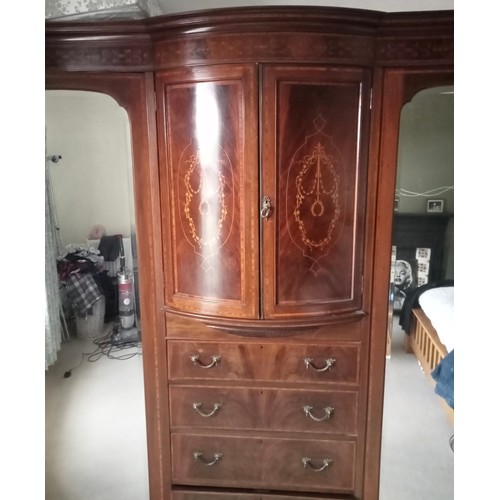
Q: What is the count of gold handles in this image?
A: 7